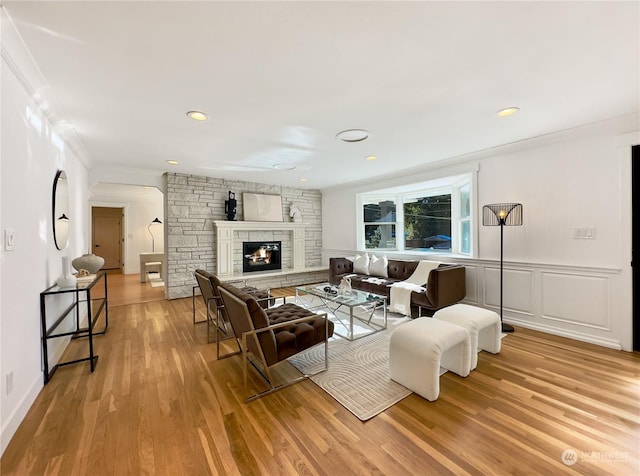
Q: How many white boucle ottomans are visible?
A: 2